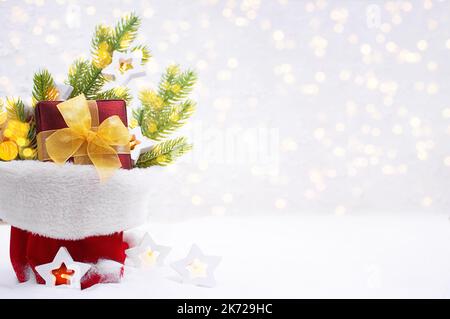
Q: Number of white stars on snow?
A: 3